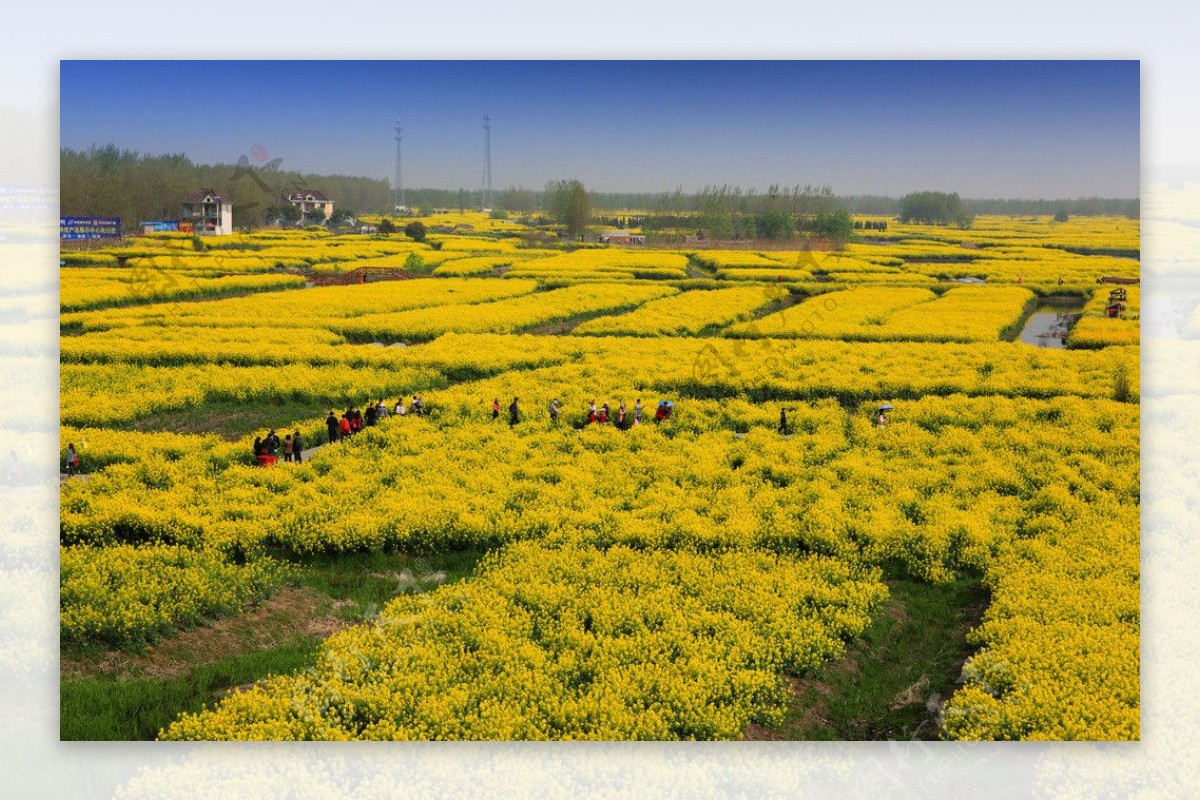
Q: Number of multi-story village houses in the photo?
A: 2